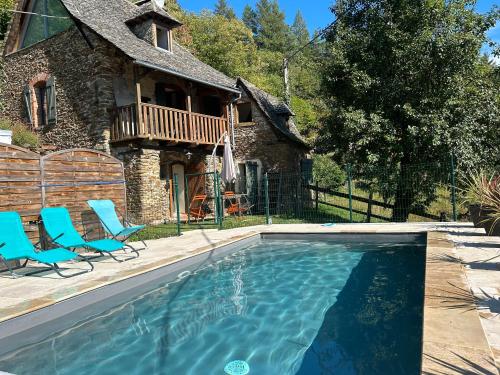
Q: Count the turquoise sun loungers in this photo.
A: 3